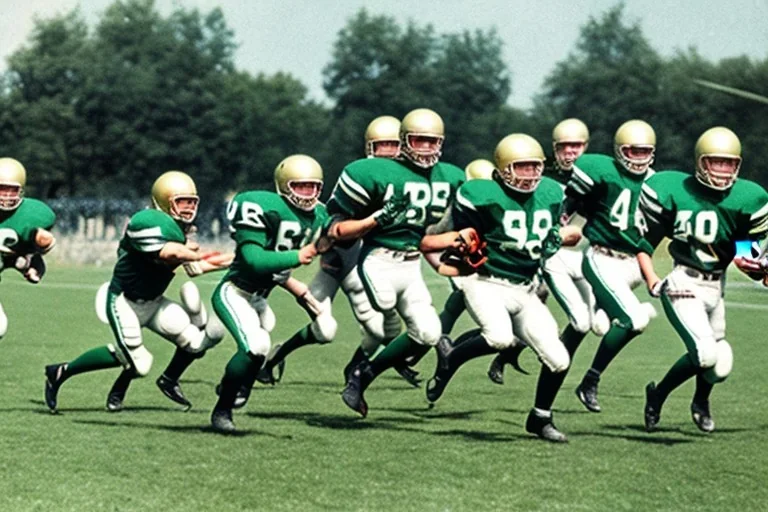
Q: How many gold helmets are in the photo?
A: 10